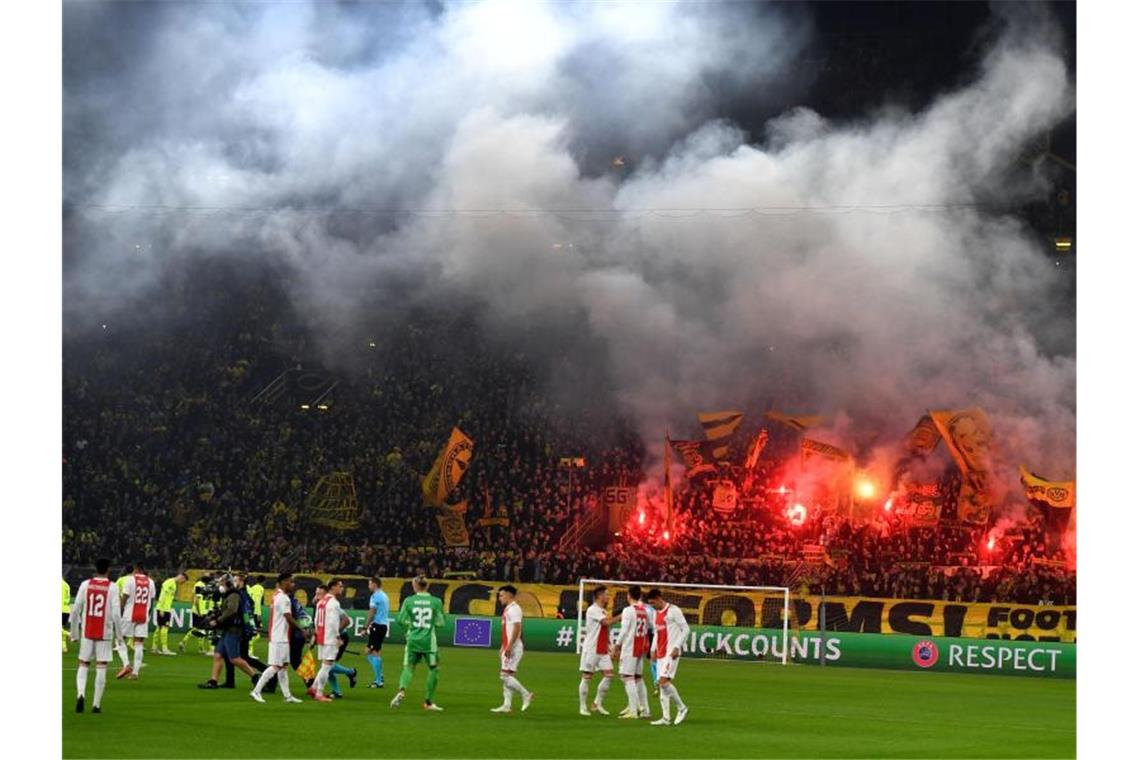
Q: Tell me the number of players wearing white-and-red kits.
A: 8